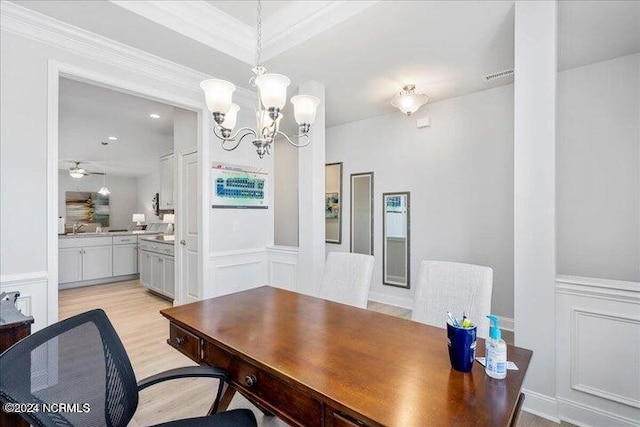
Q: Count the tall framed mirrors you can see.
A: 3